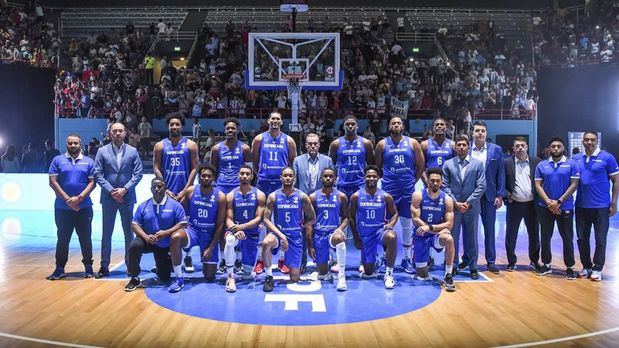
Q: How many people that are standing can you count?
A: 14